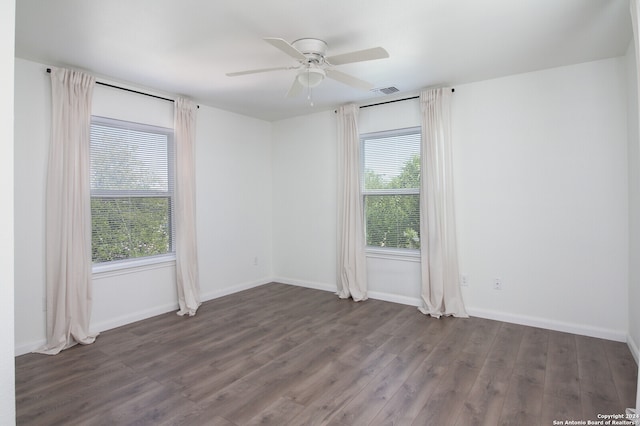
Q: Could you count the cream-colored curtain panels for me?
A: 4